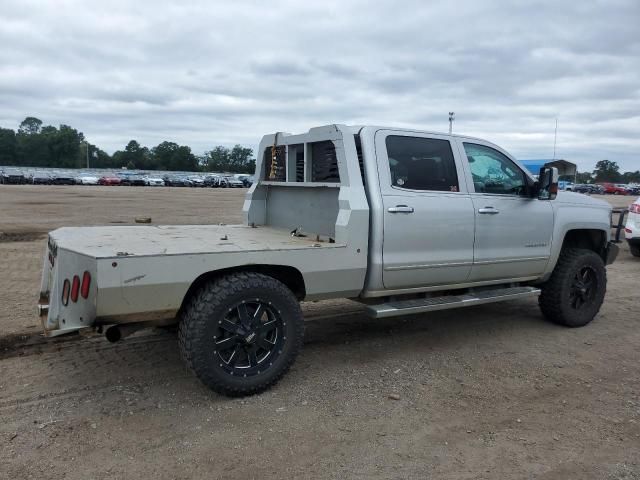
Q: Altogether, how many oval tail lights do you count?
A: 3